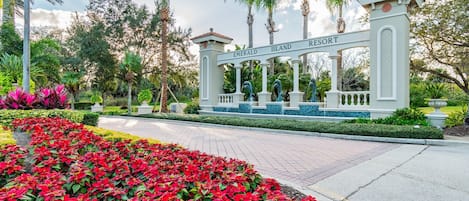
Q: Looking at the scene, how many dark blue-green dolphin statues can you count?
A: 3